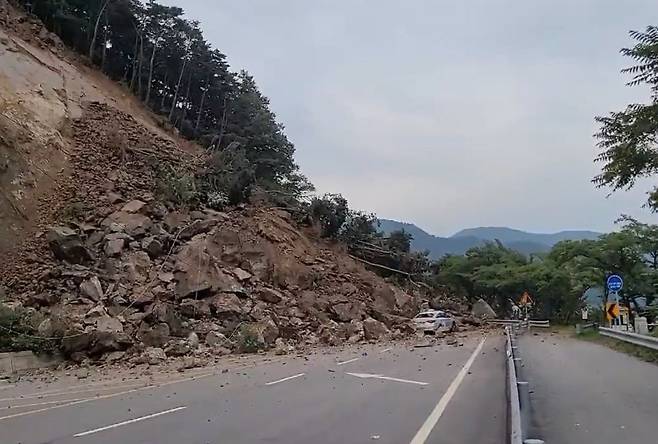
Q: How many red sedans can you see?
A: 0